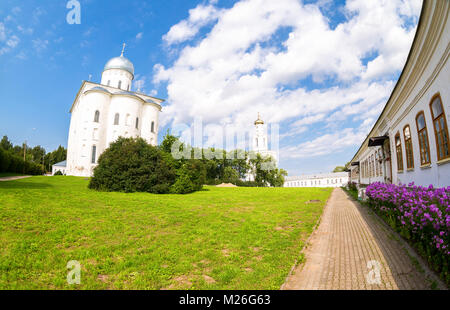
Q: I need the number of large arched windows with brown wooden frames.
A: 4